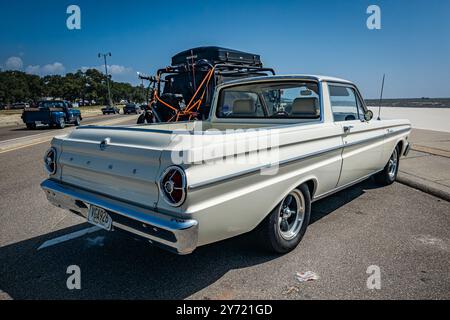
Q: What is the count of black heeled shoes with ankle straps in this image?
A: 0